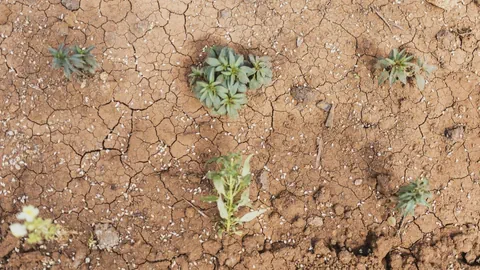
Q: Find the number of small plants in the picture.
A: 6